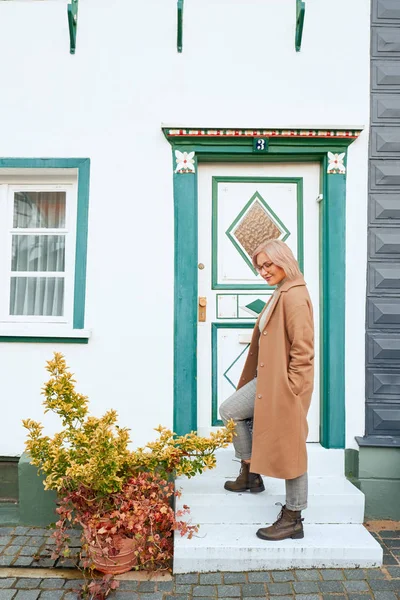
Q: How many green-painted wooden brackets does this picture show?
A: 3